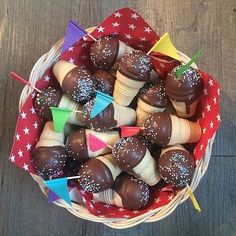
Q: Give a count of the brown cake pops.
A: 15